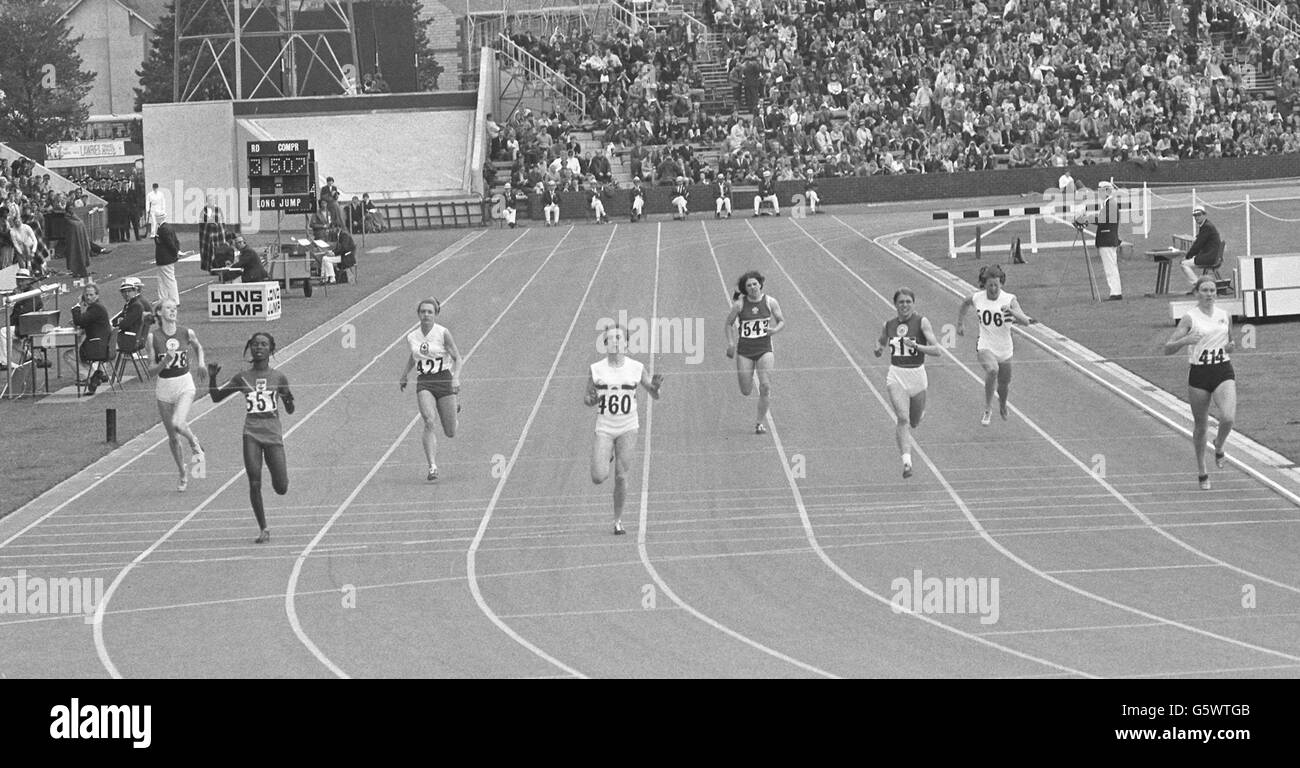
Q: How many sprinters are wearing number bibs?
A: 8